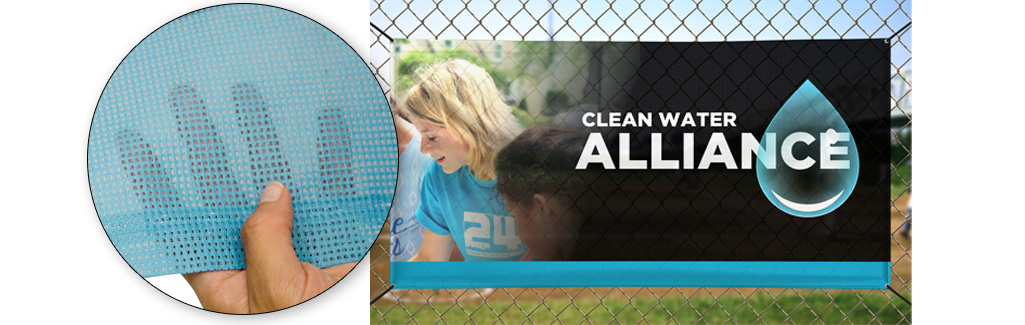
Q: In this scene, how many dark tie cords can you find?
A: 4